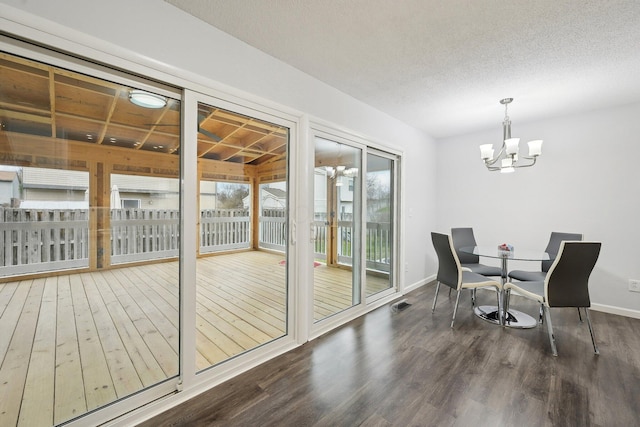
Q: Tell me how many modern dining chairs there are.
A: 4